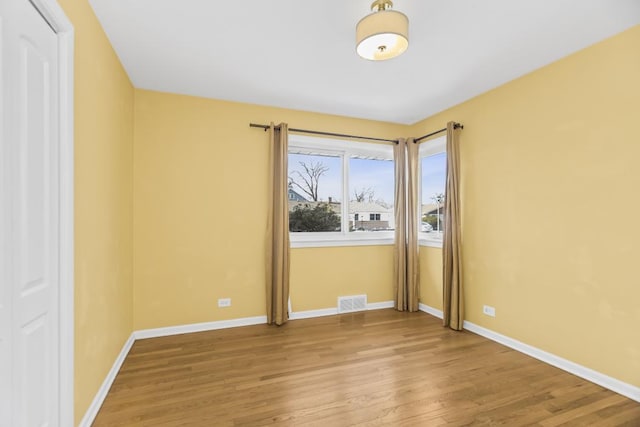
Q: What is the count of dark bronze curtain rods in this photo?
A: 2